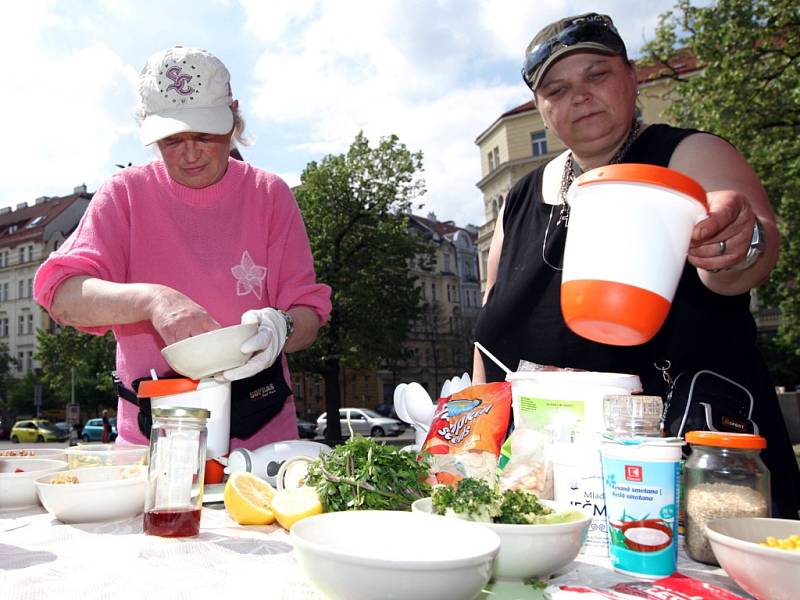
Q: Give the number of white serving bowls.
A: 7